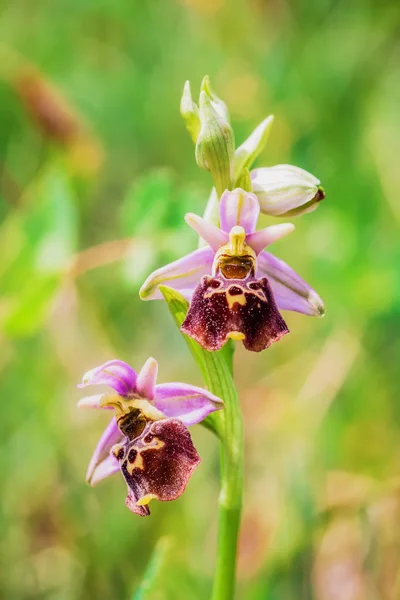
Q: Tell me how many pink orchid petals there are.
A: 10